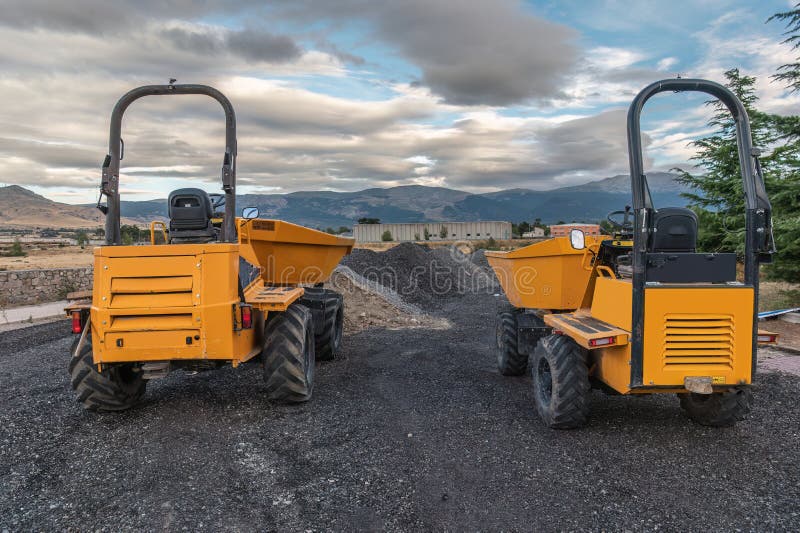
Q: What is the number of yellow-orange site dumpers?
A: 2